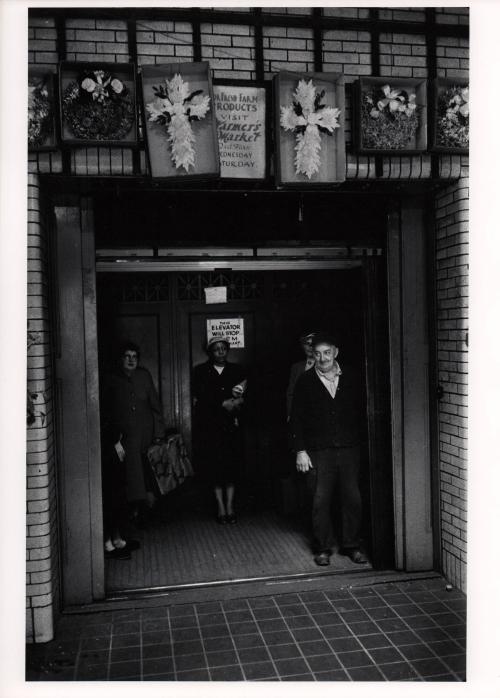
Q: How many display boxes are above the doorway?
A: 6